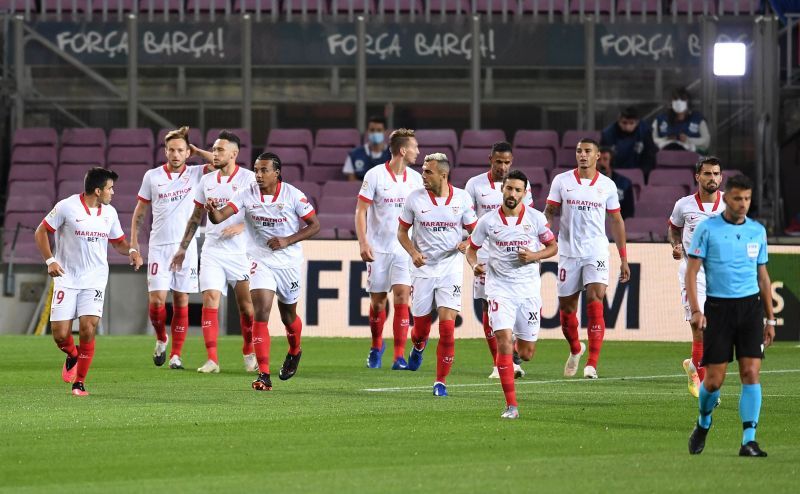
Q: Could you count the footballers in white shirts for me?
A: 10